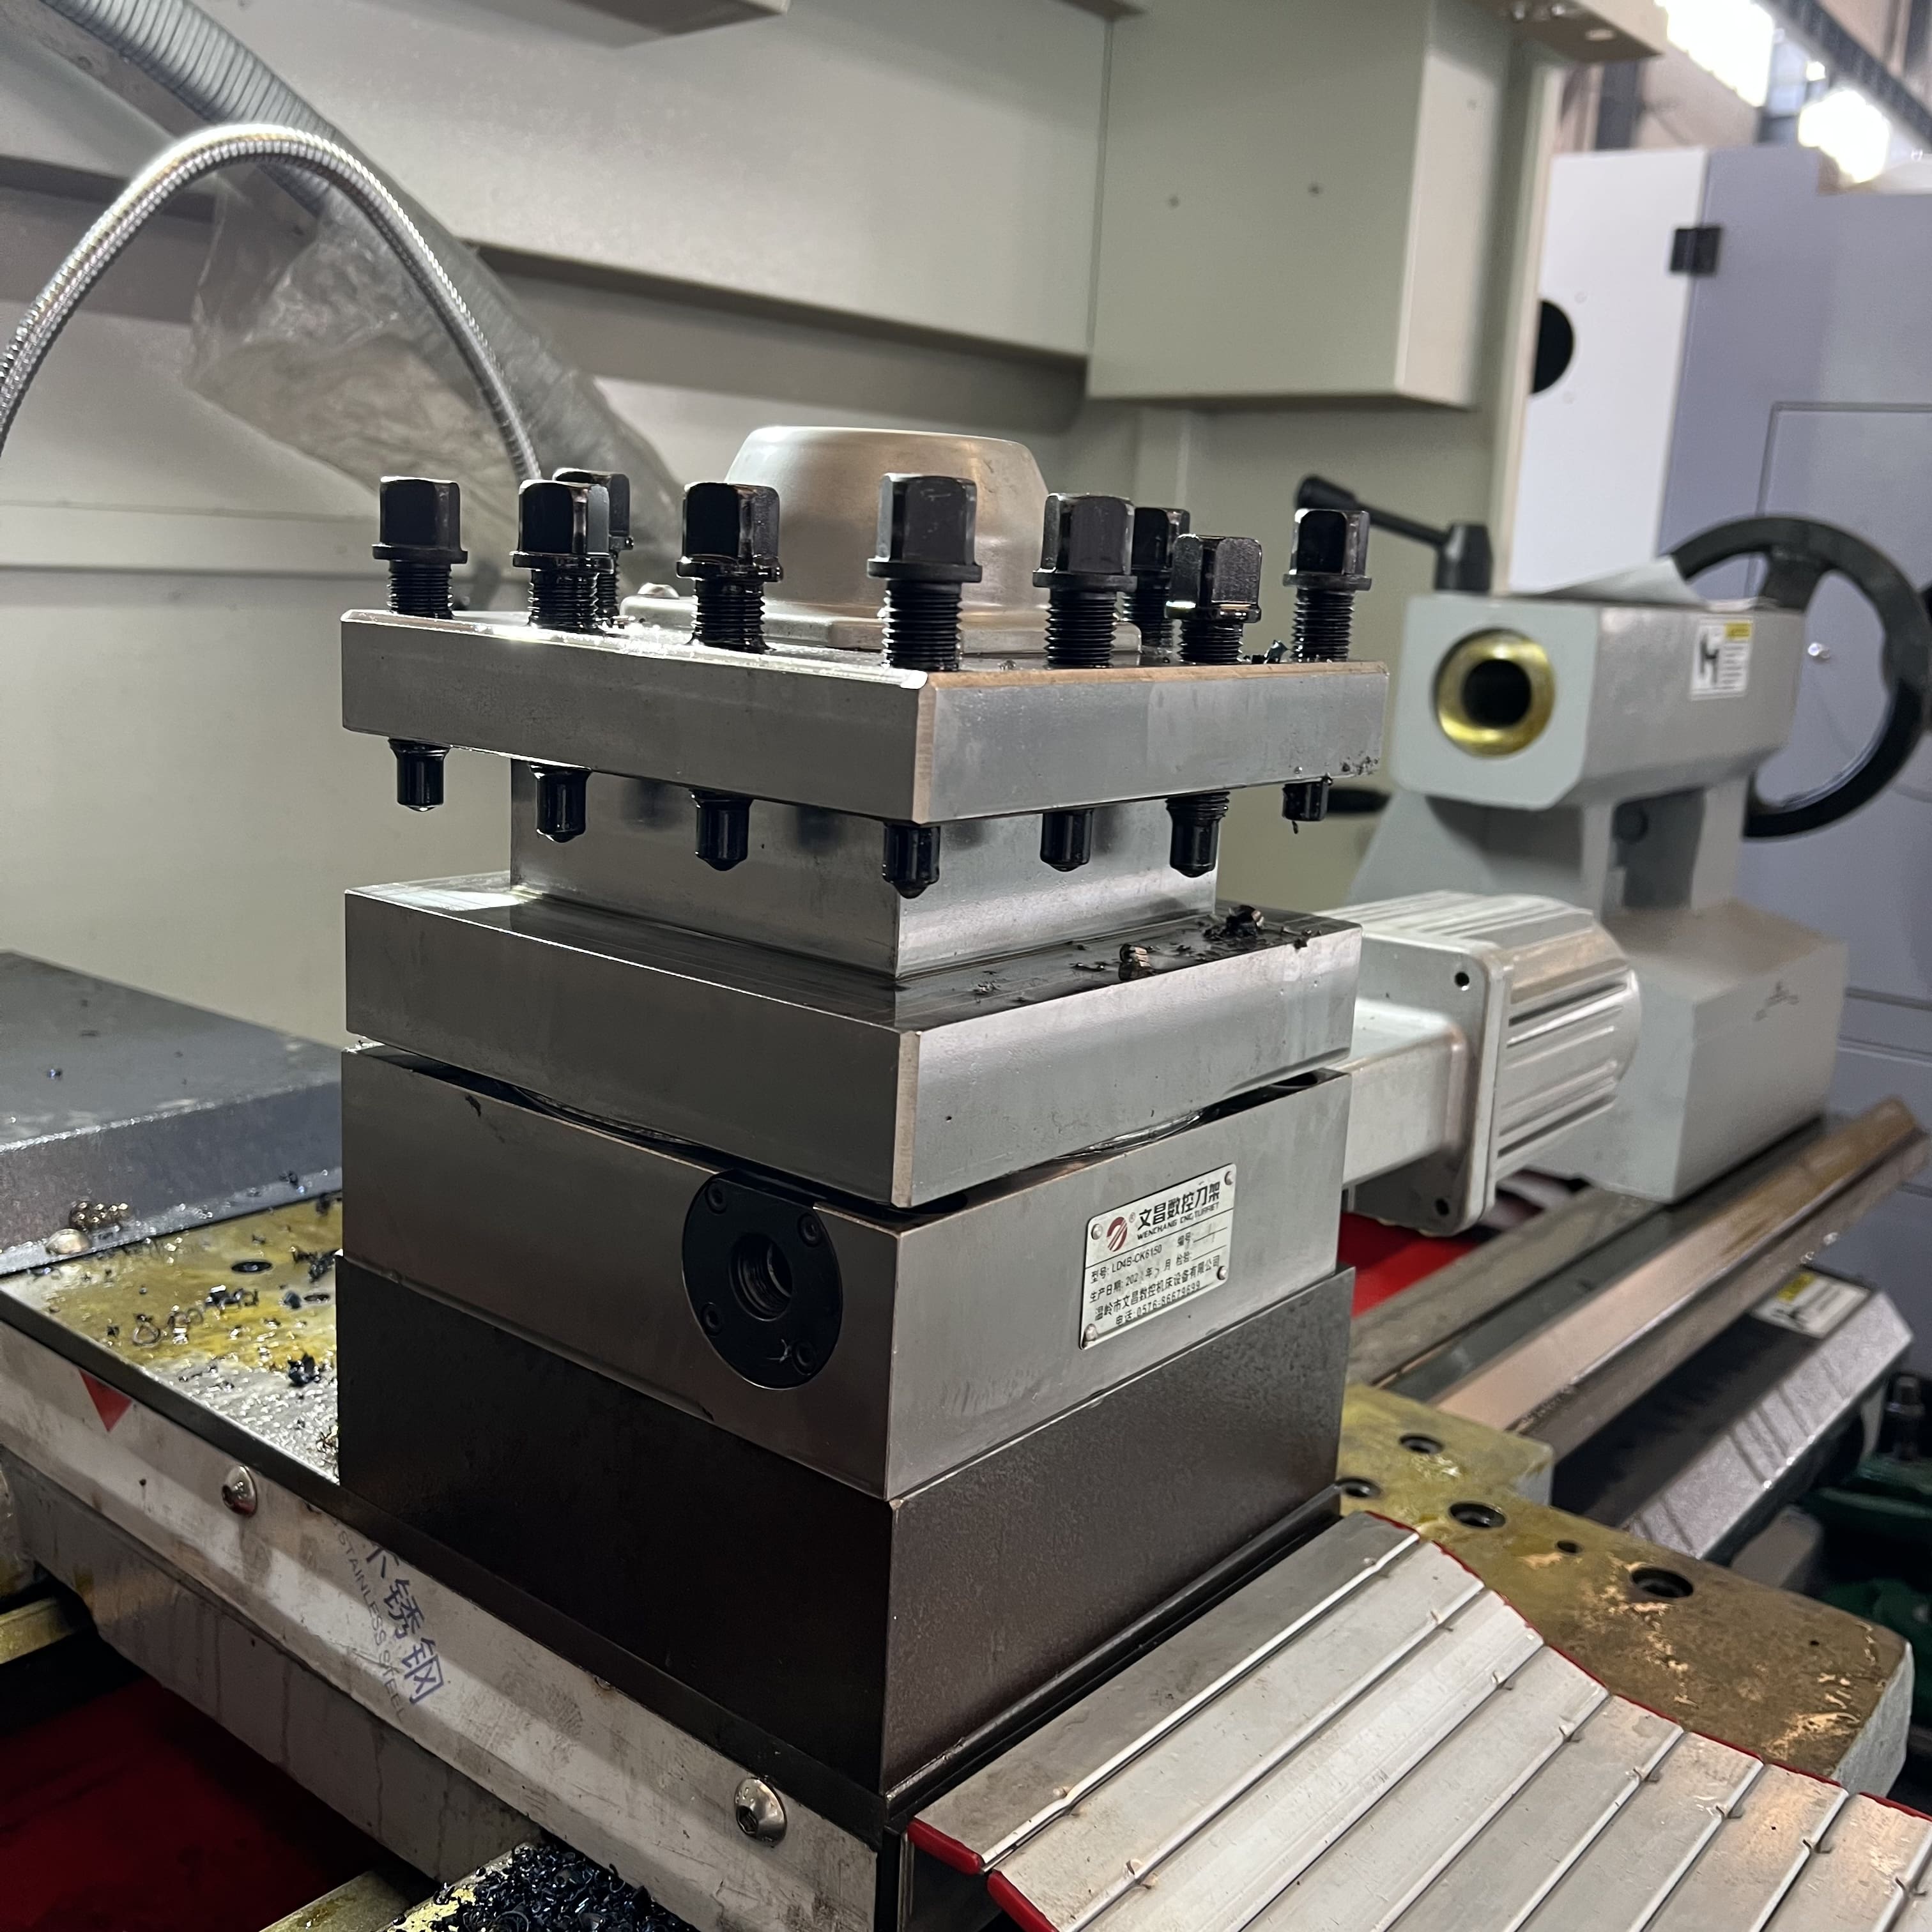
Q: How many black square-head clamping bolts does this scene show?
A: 9